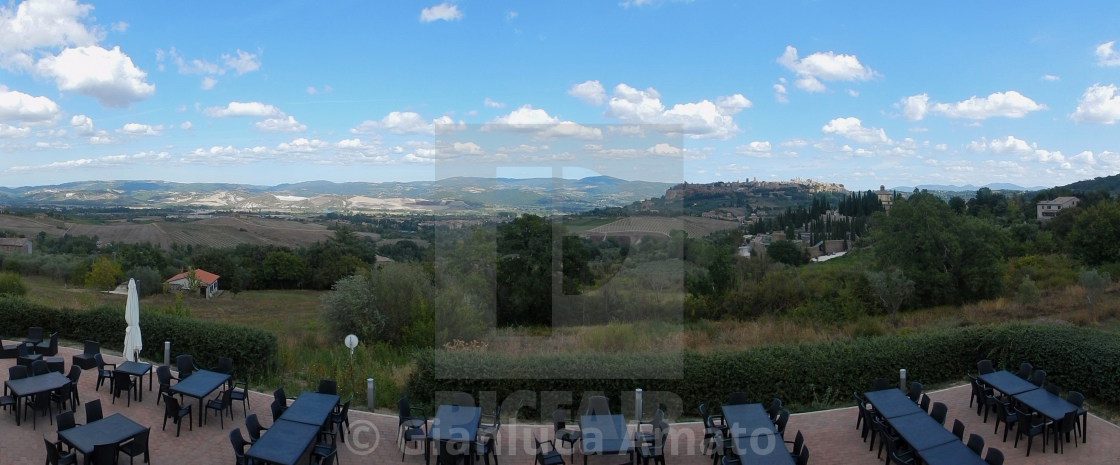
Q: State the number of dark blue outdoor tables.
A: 15